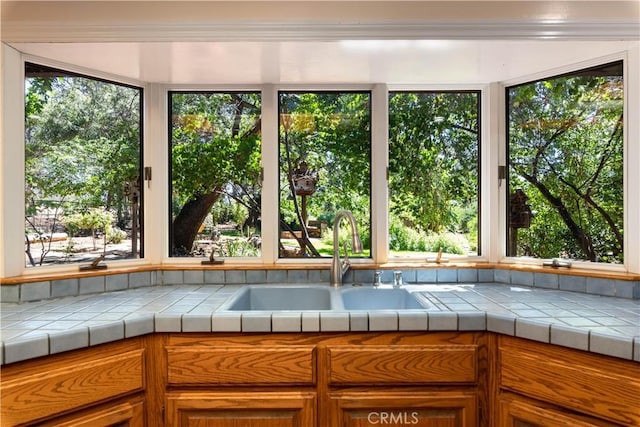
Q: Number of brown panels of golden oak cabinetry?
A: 8